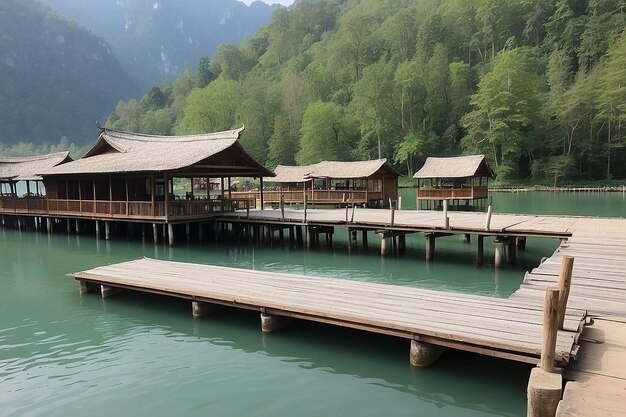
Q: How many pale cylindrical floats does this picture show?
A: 5